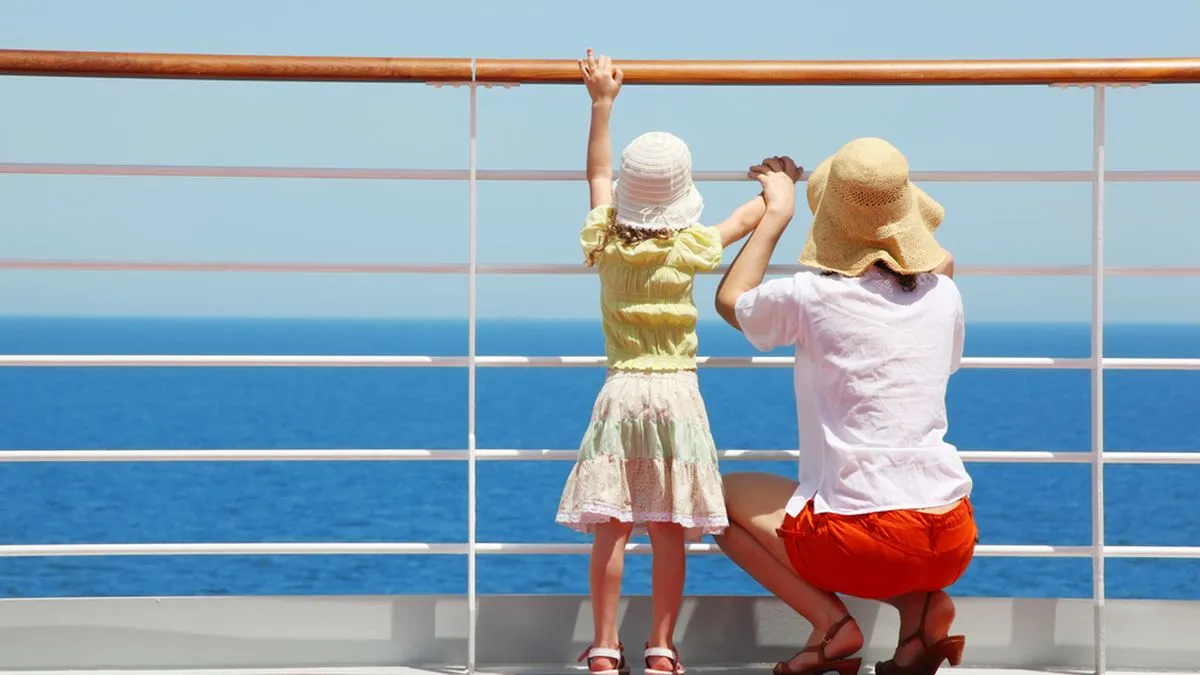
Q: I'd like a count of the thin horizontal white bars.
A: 5